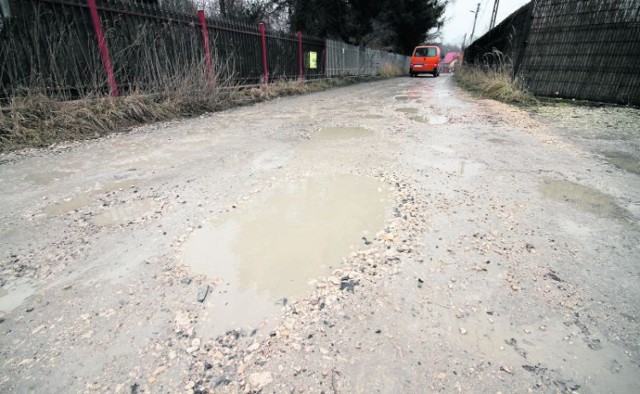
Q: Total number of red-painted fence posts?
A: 4